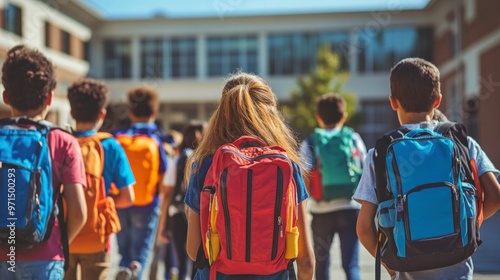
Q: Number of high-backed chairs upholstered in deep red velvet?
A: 0